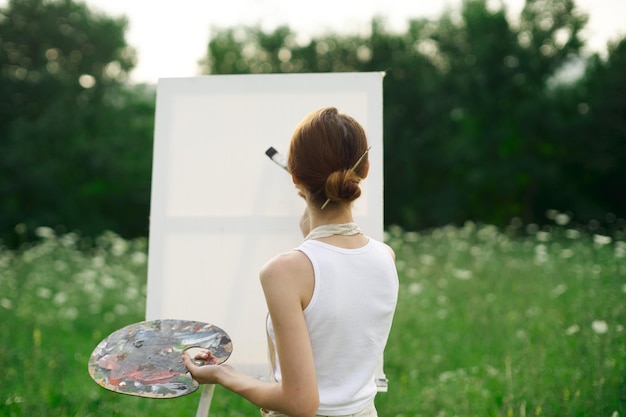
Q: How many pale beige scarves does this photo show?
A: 1